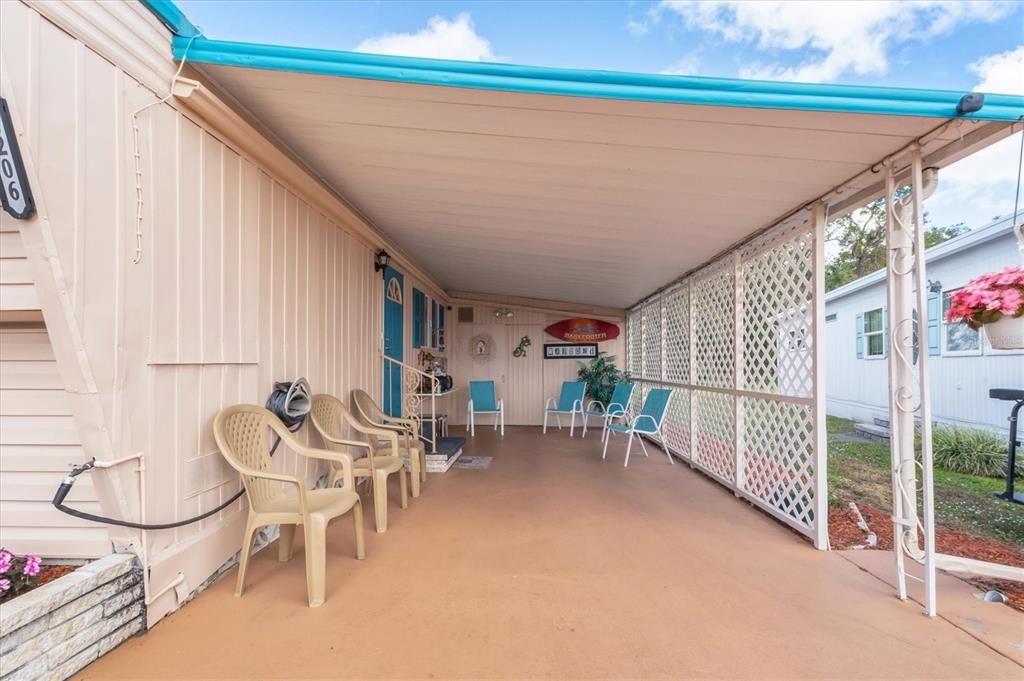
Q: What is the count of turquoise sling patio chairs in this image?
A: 4